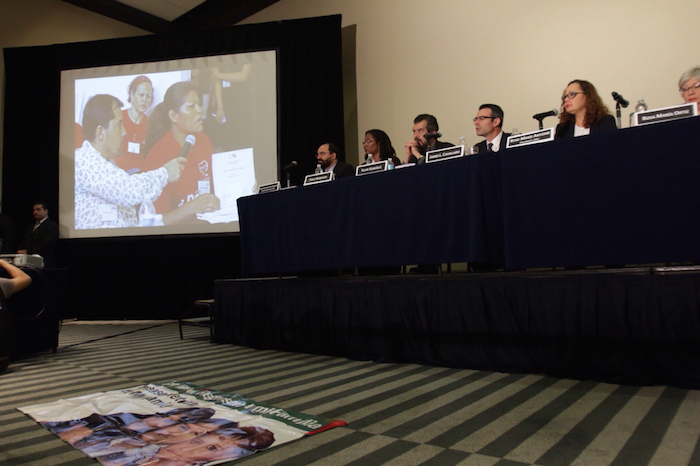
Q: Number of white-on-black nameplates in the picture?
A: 6